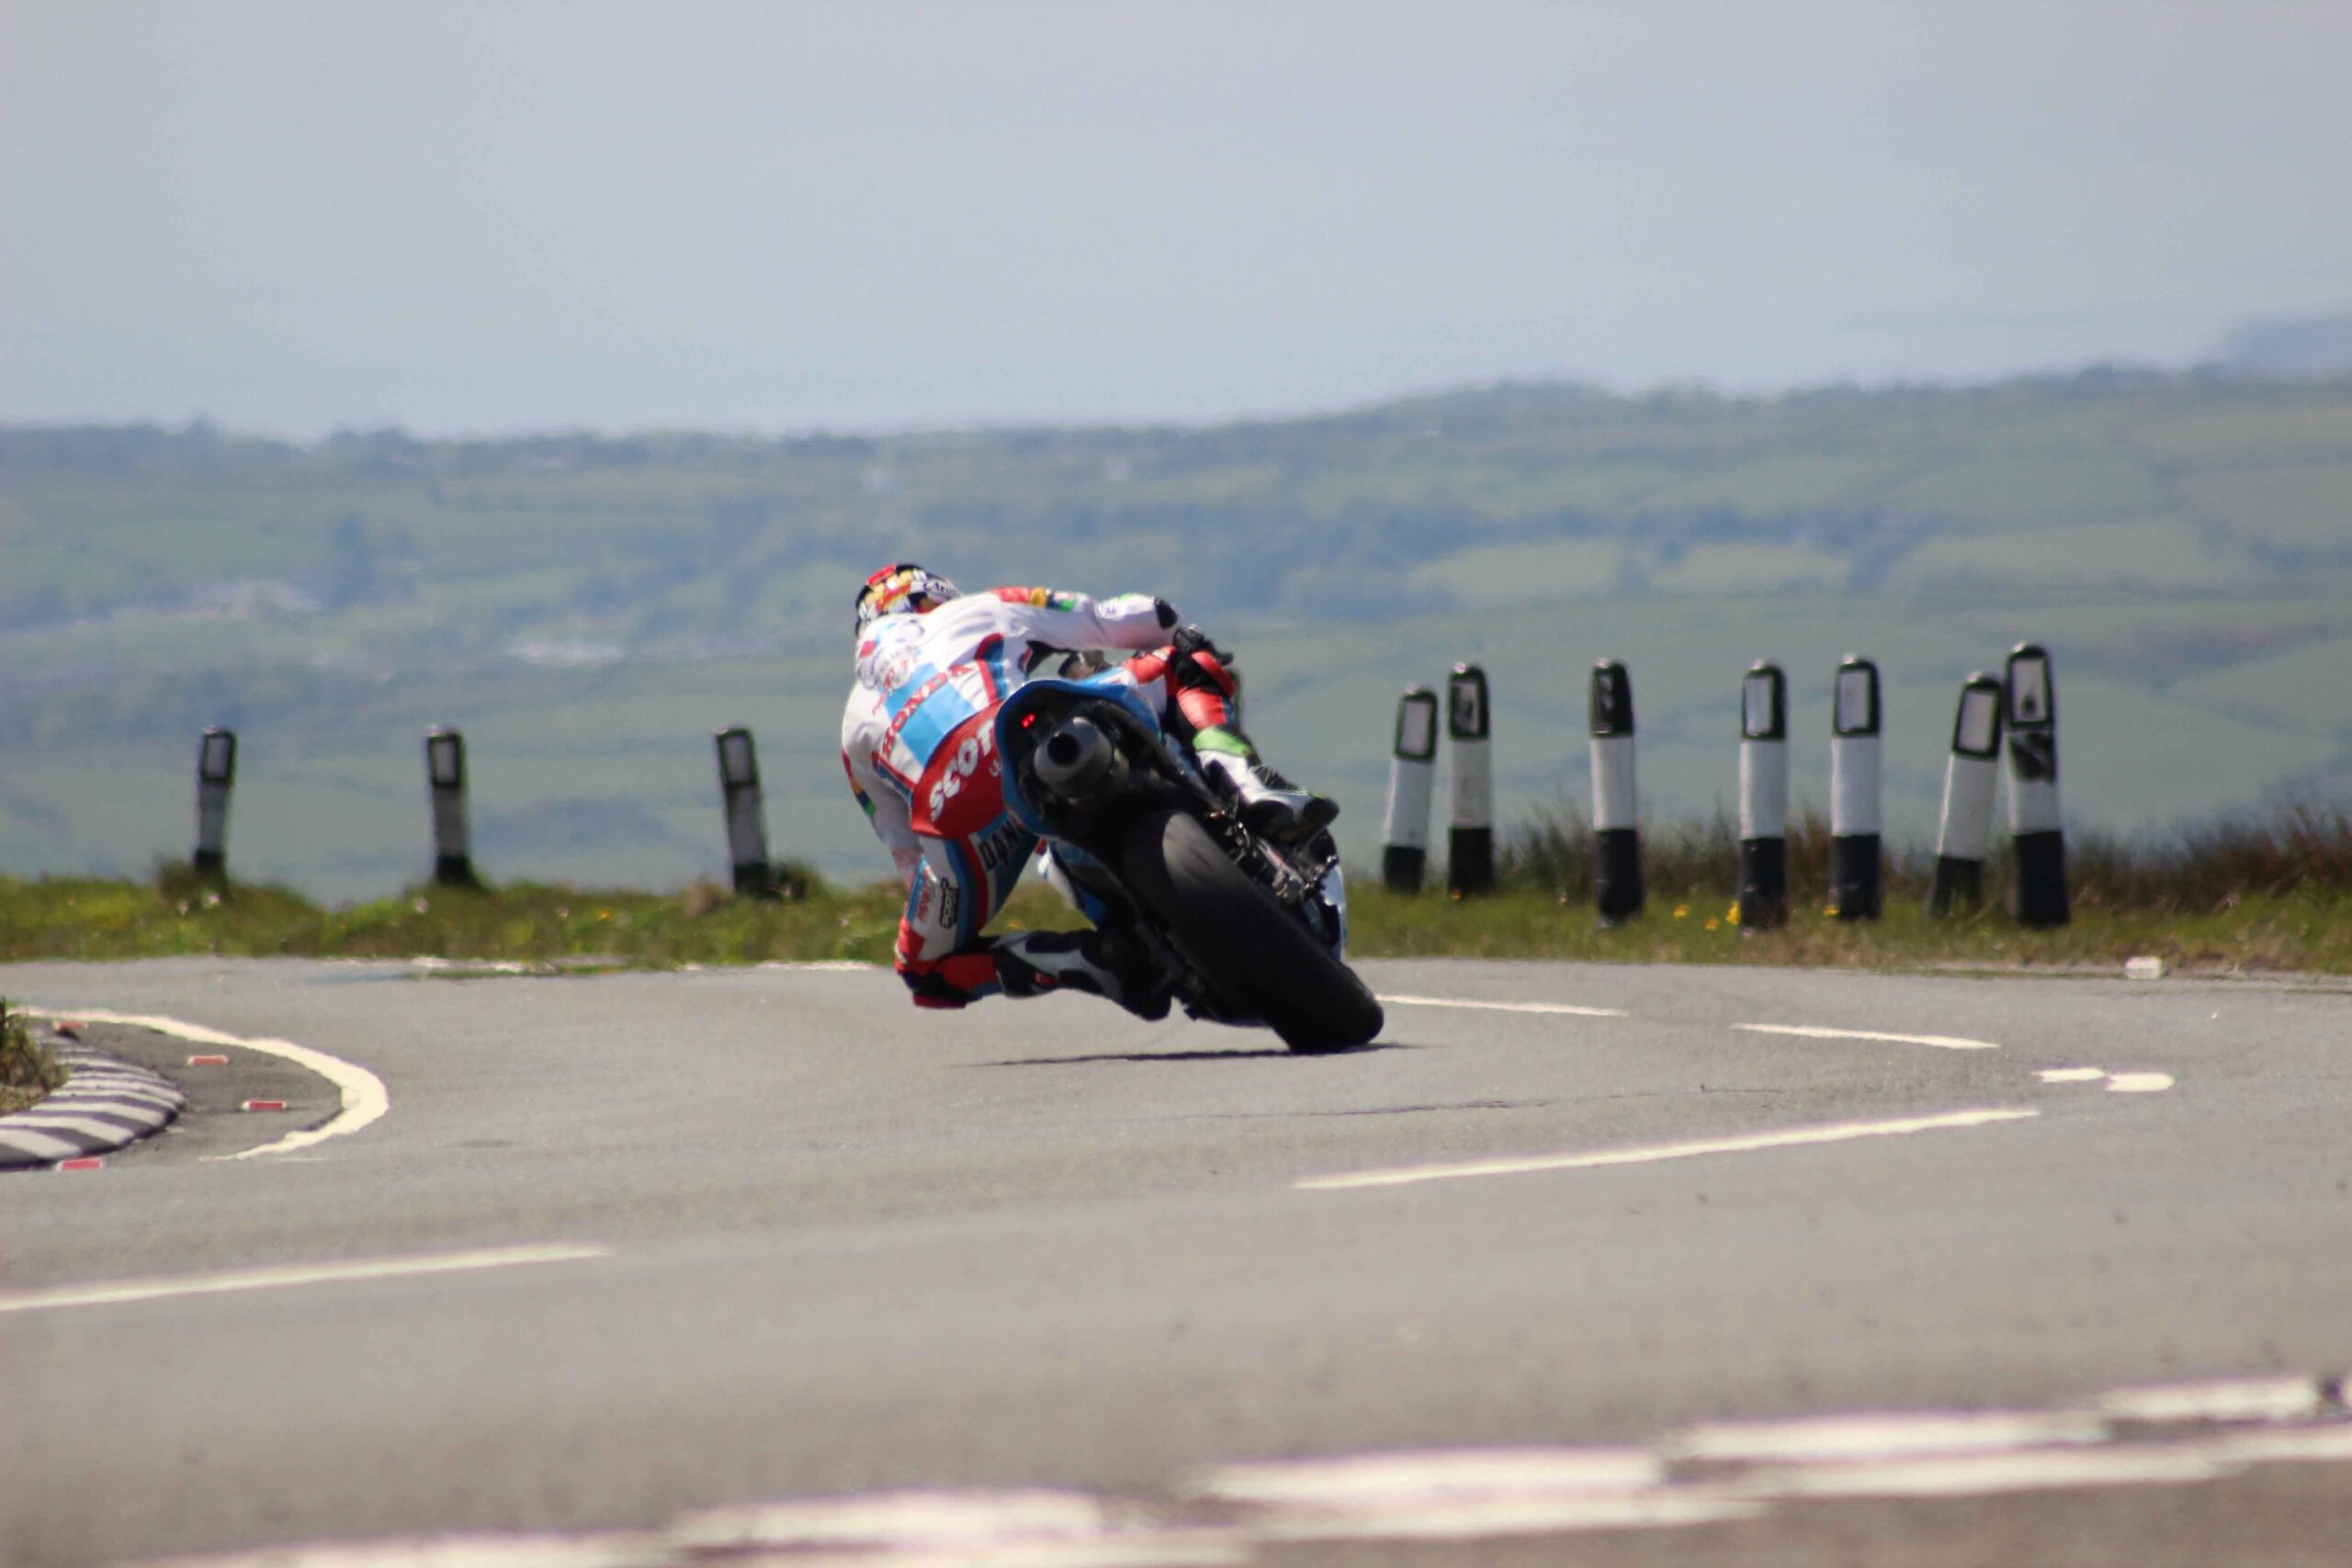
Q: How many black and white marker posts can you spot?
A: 10